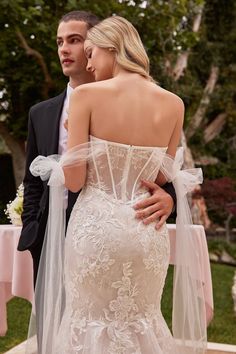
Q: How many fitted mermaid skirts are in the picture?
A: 1